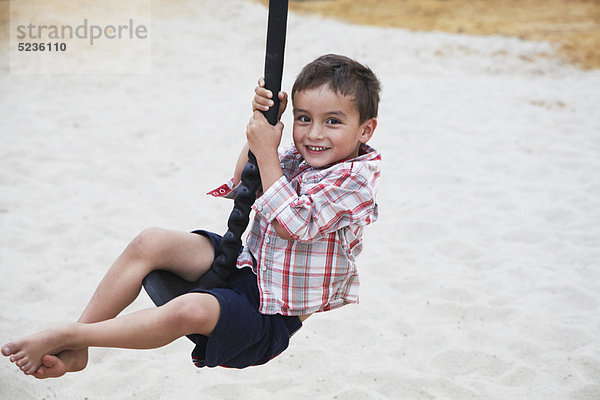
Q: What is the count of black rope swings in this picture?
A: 1